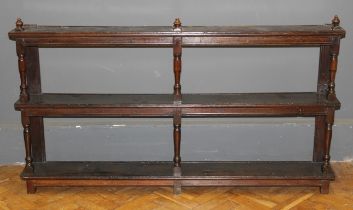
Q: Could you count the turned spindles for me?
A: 6